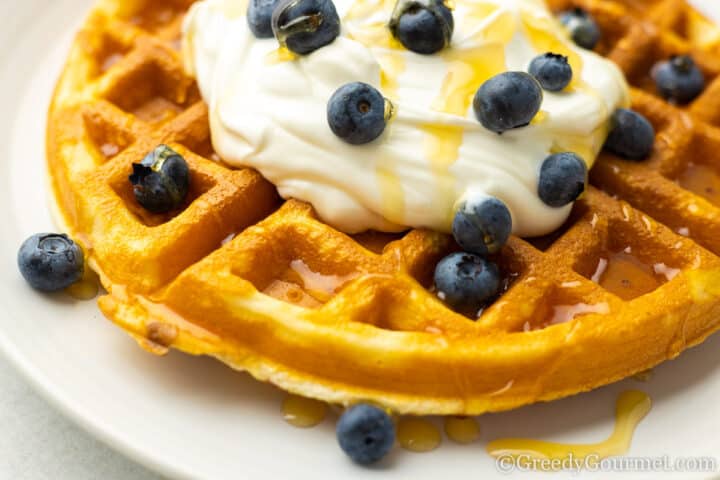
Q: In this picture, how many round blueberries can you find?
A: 15